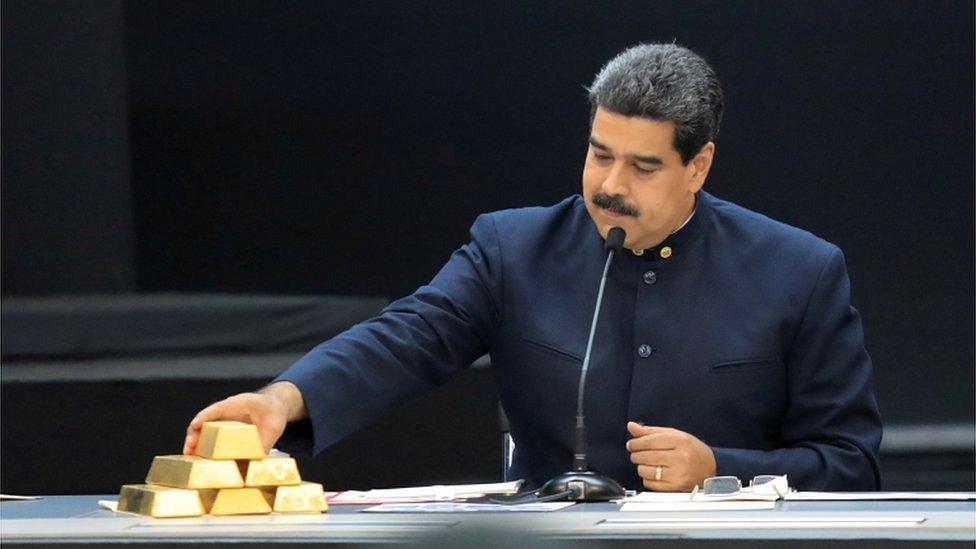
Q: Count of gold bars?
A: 6